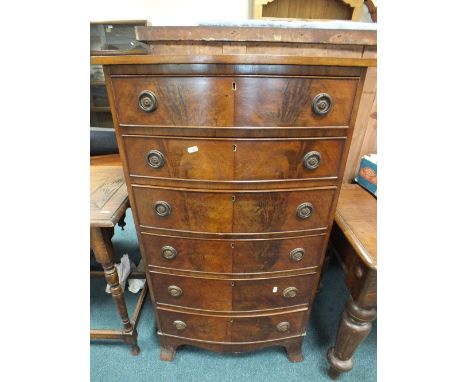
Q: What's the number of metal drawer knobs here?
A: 12